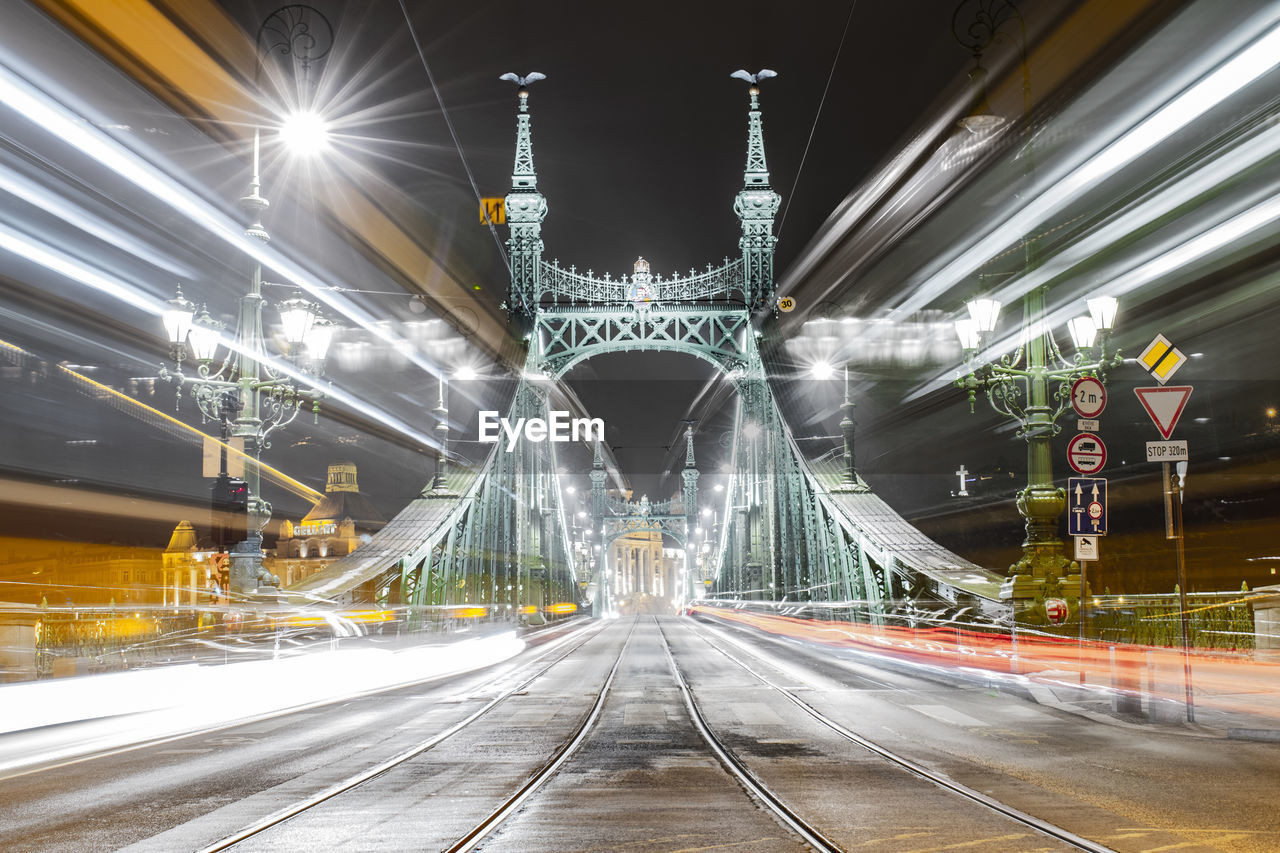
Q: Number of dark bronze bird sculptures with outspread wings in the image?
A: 2